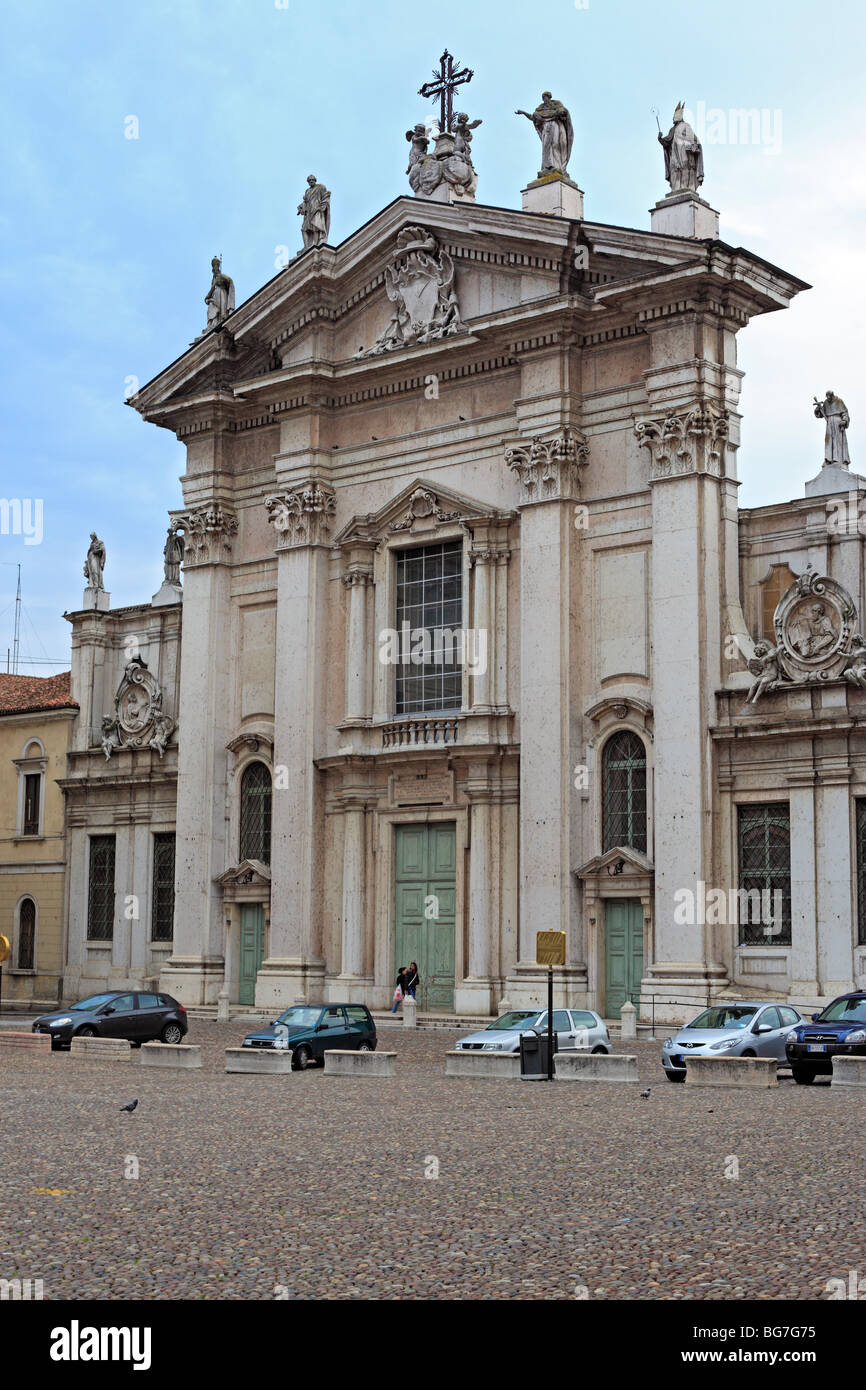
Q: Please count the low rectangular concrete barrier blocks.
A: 9